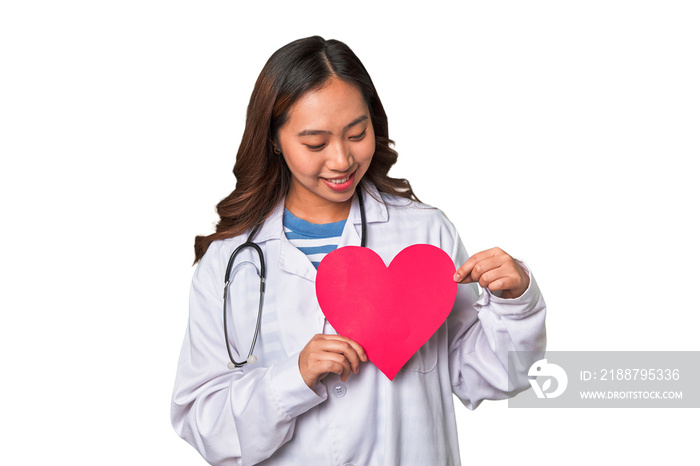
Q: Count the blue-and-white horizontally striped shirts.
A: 1